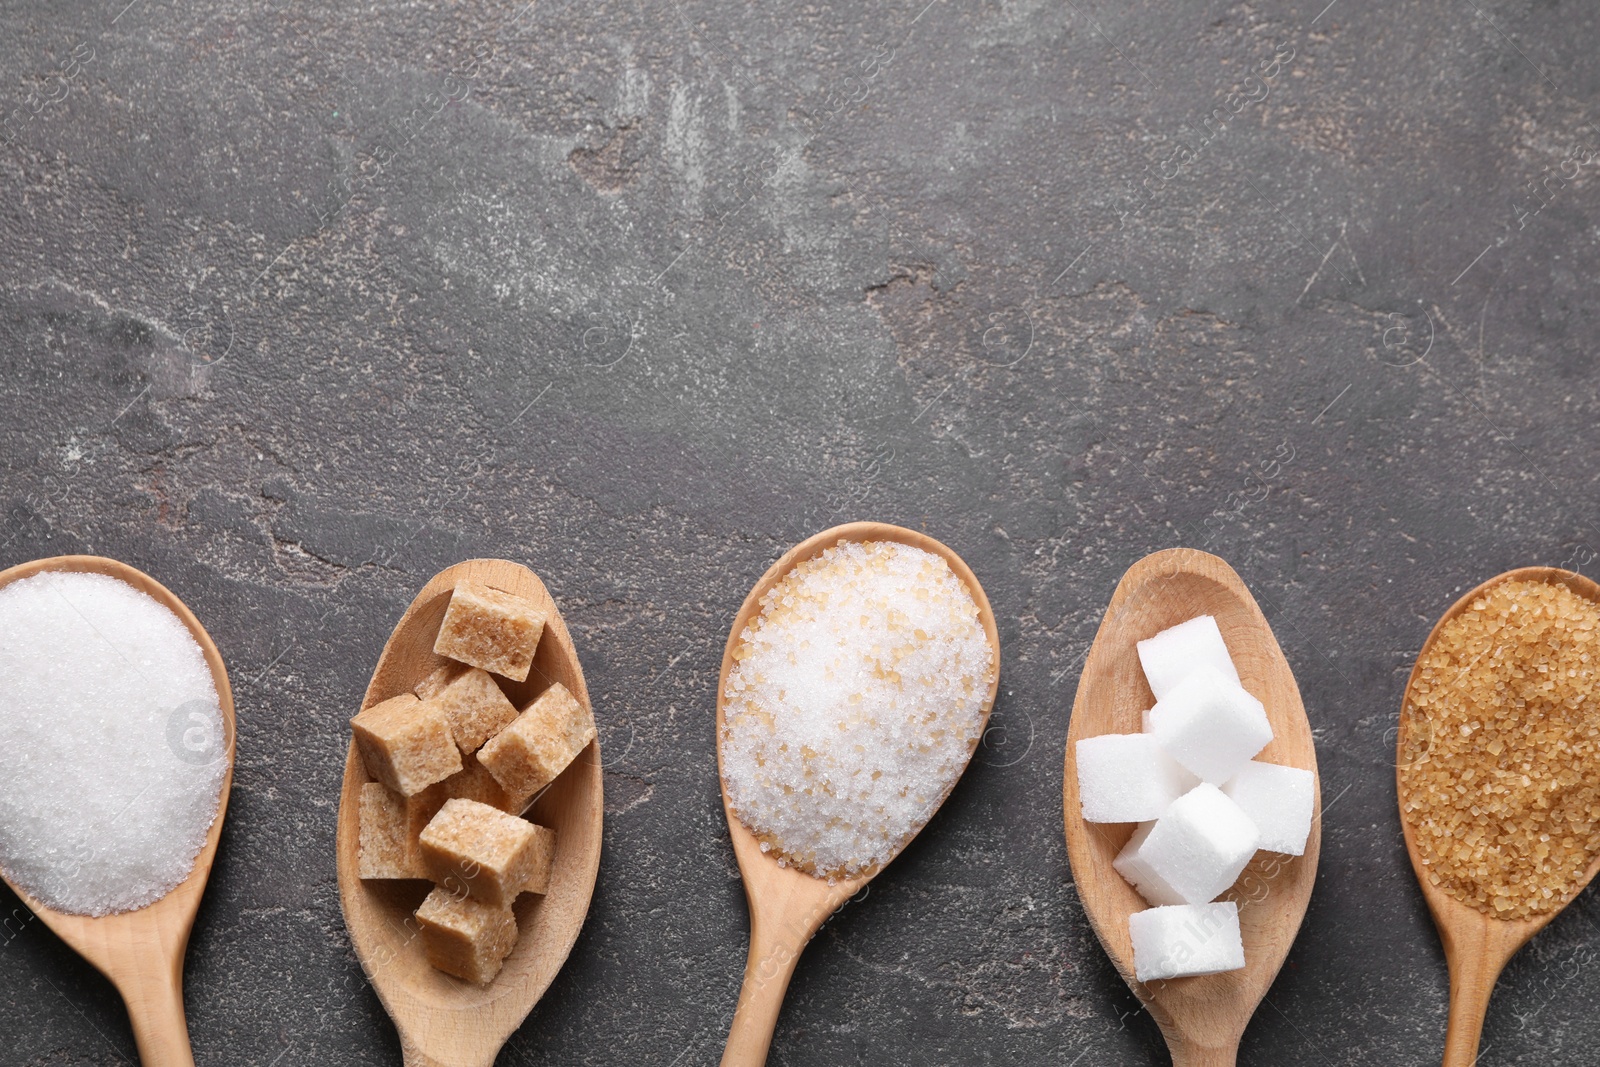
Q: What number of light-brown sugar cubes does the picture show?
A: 9